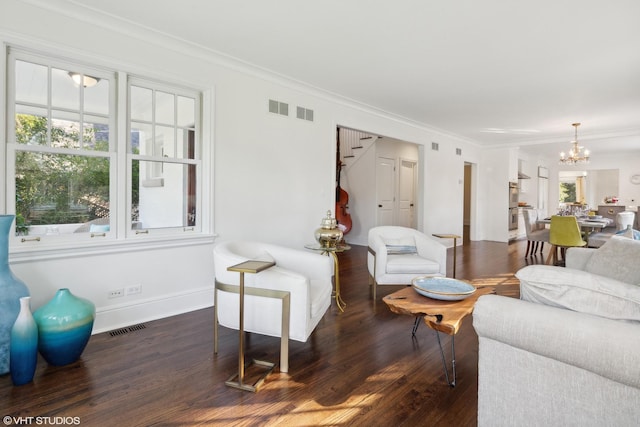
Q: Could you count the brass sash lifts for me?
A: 4